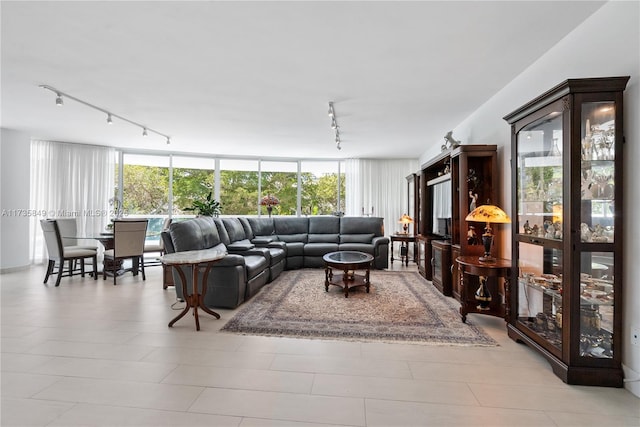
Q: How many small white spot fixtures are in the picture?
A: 8